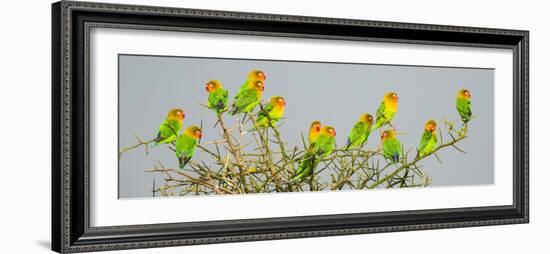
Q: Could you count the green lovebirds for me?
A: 13